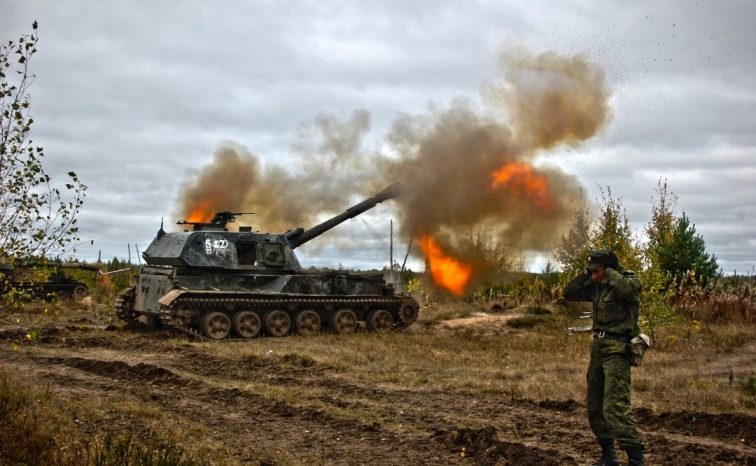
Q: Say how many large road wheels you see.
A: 6